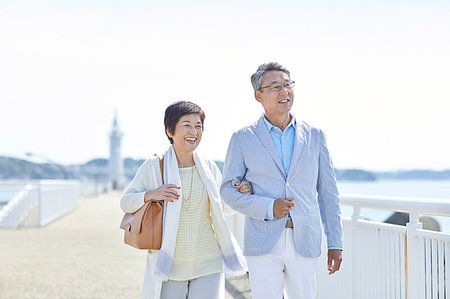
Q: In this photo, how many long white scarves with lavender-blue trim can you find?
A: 1